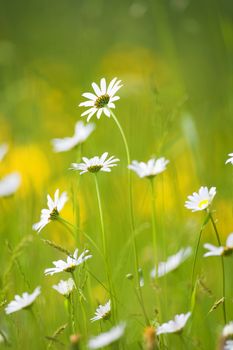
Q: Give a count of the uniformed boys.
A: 0